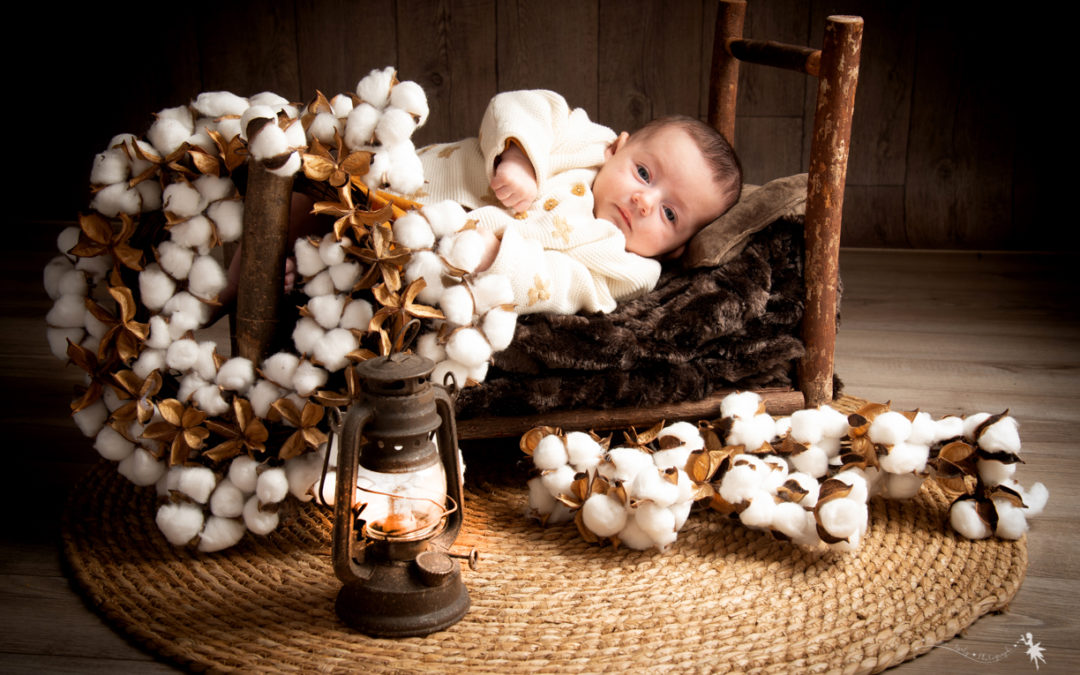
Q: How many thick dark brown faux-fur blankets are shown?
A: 1